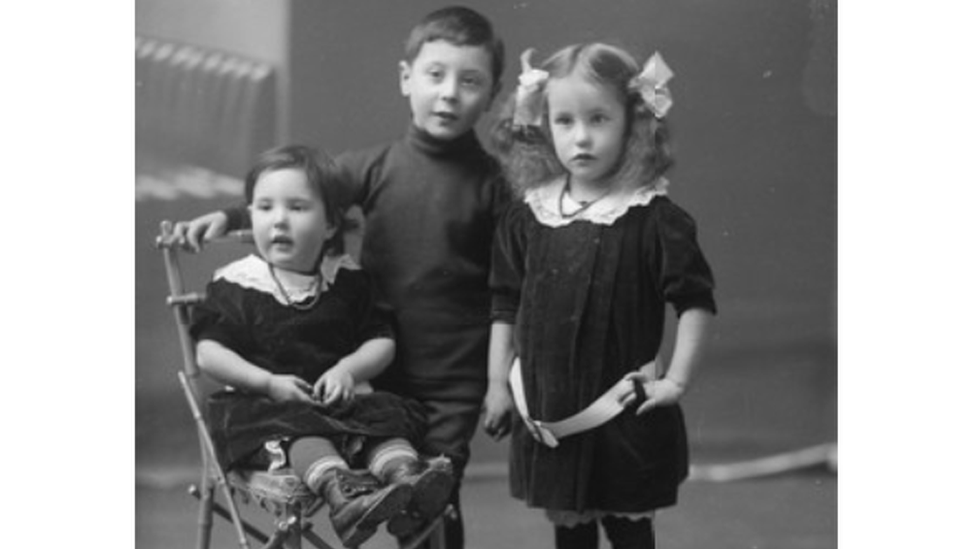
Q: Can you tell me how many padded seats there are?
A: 1